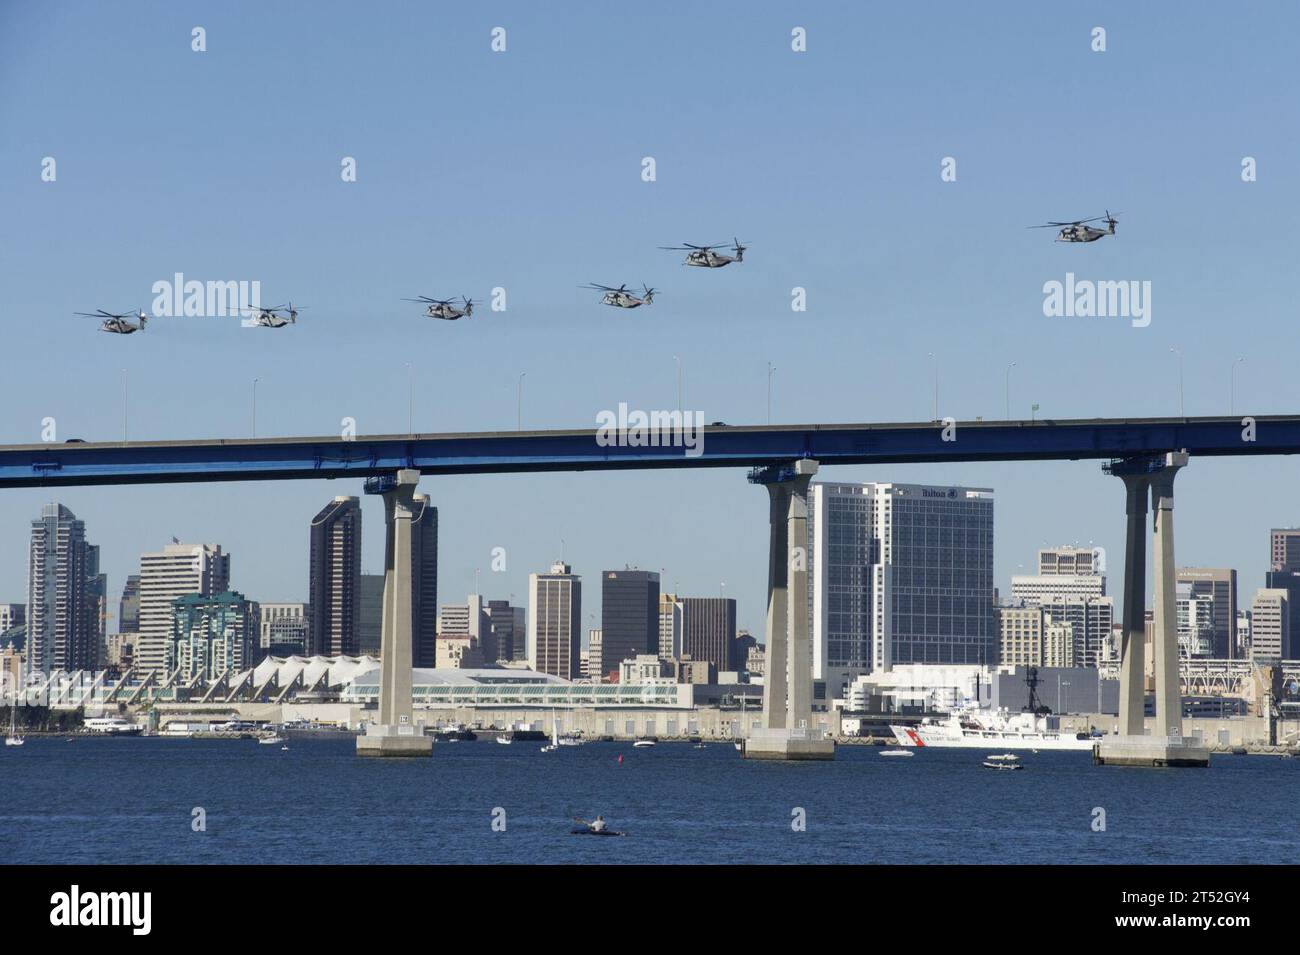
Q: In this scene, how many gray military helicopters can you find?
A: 6